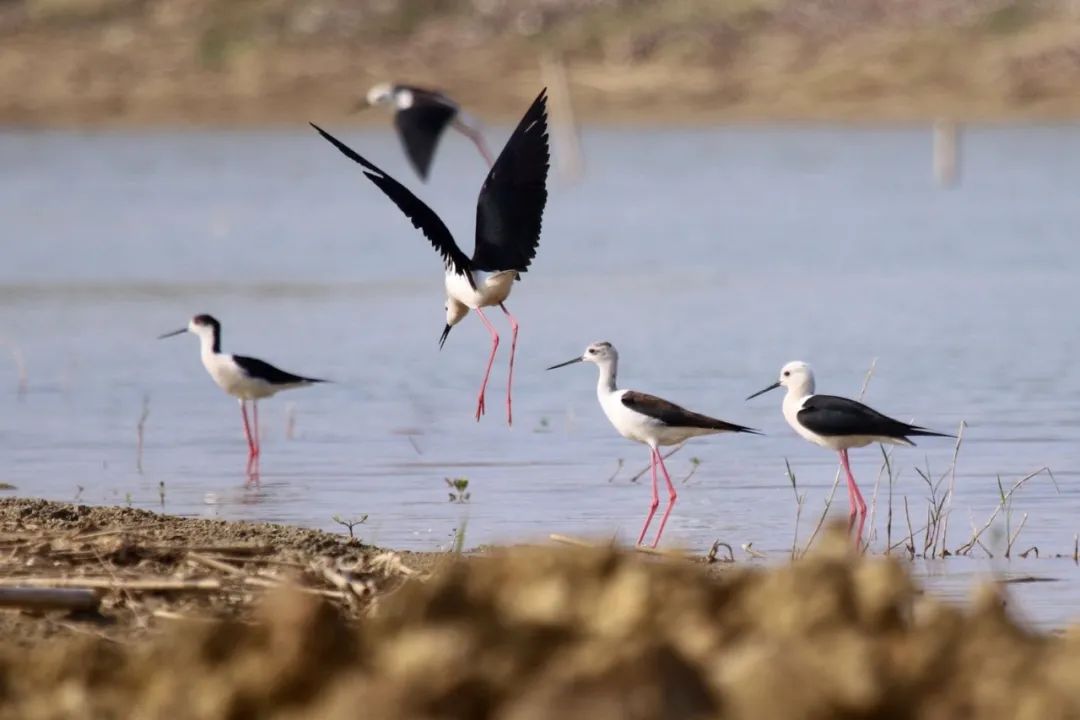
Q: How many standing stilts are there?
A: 3